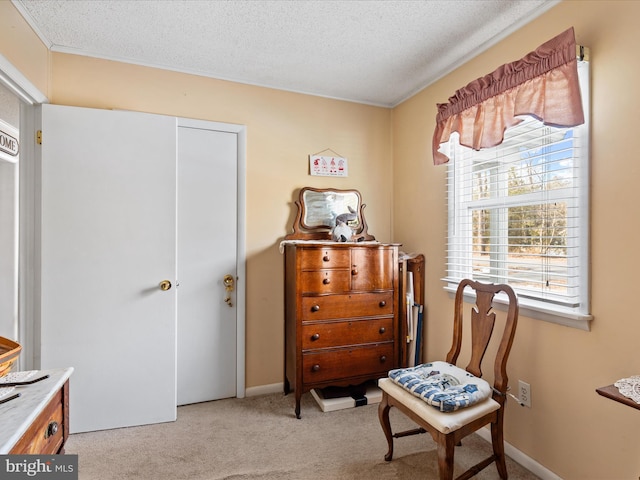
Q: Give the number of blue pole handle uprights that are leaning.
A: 1